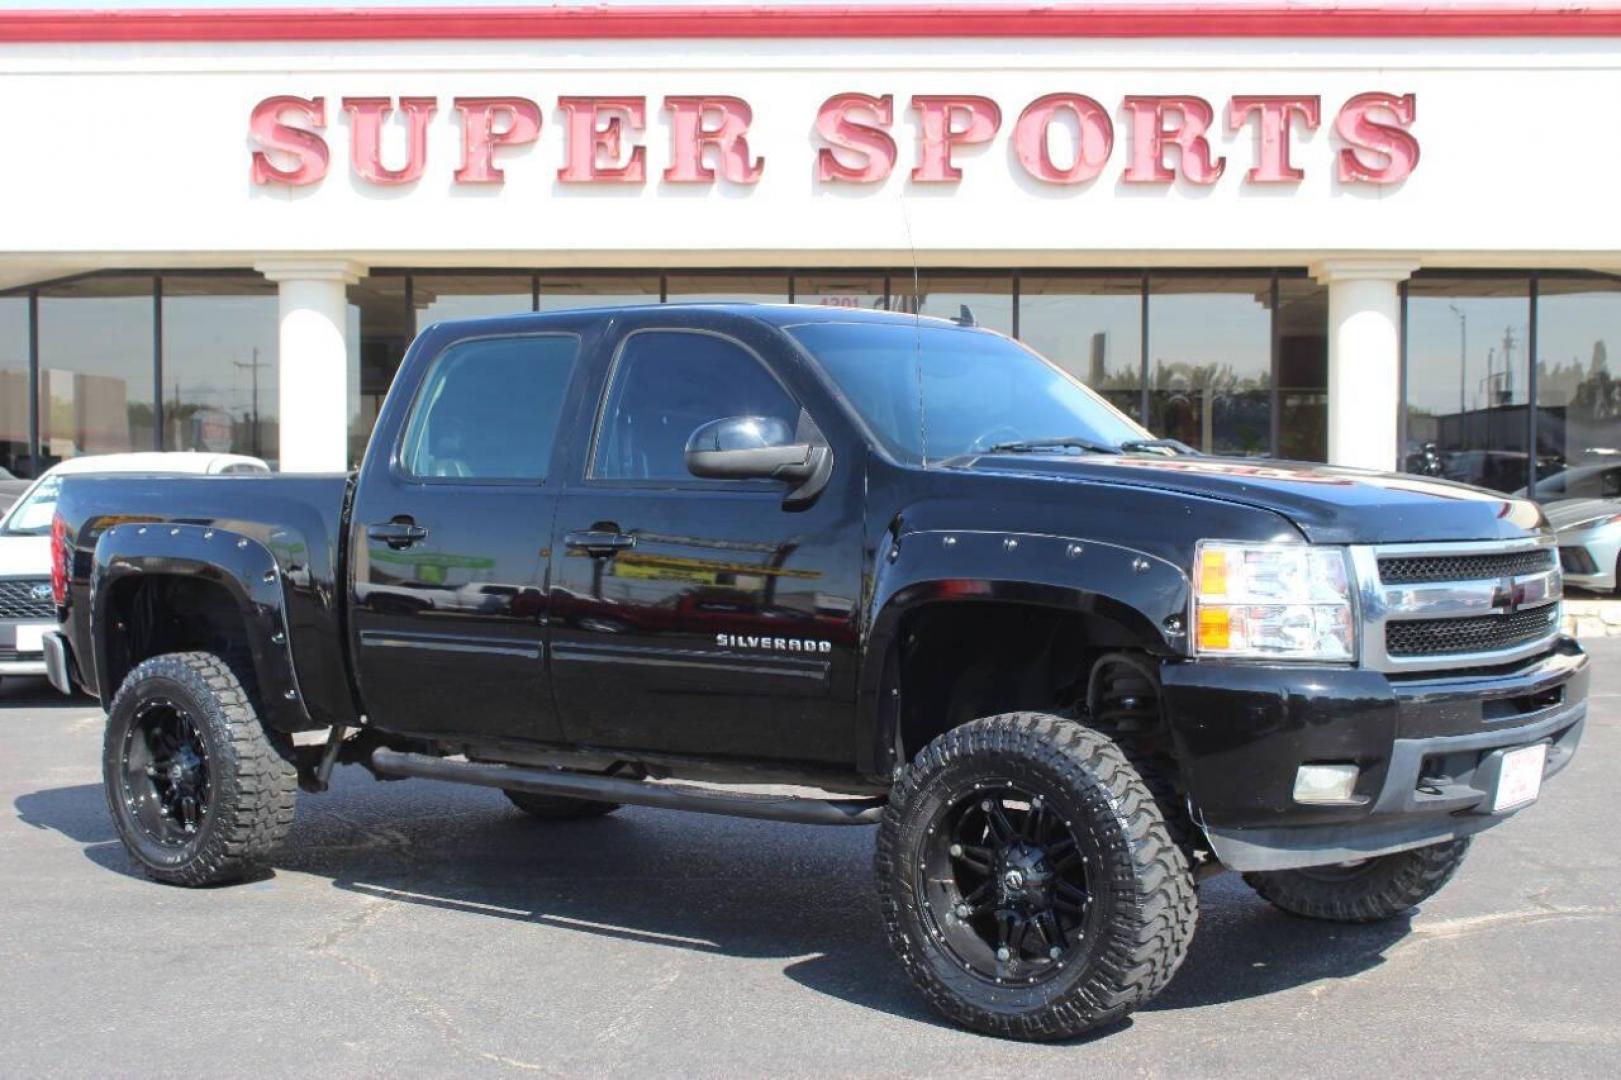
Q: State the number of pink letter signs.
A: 11